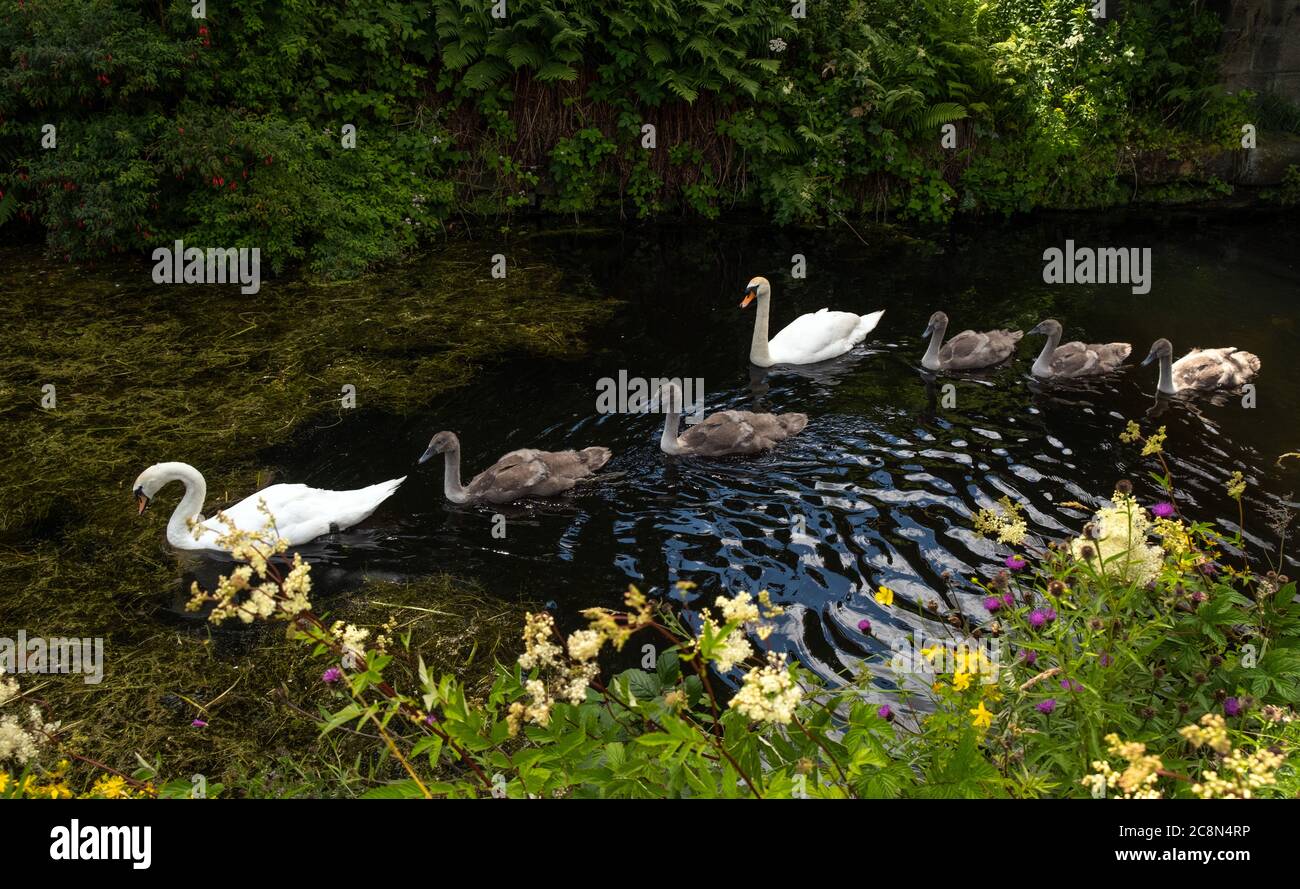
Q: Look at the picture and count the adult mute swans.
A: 2